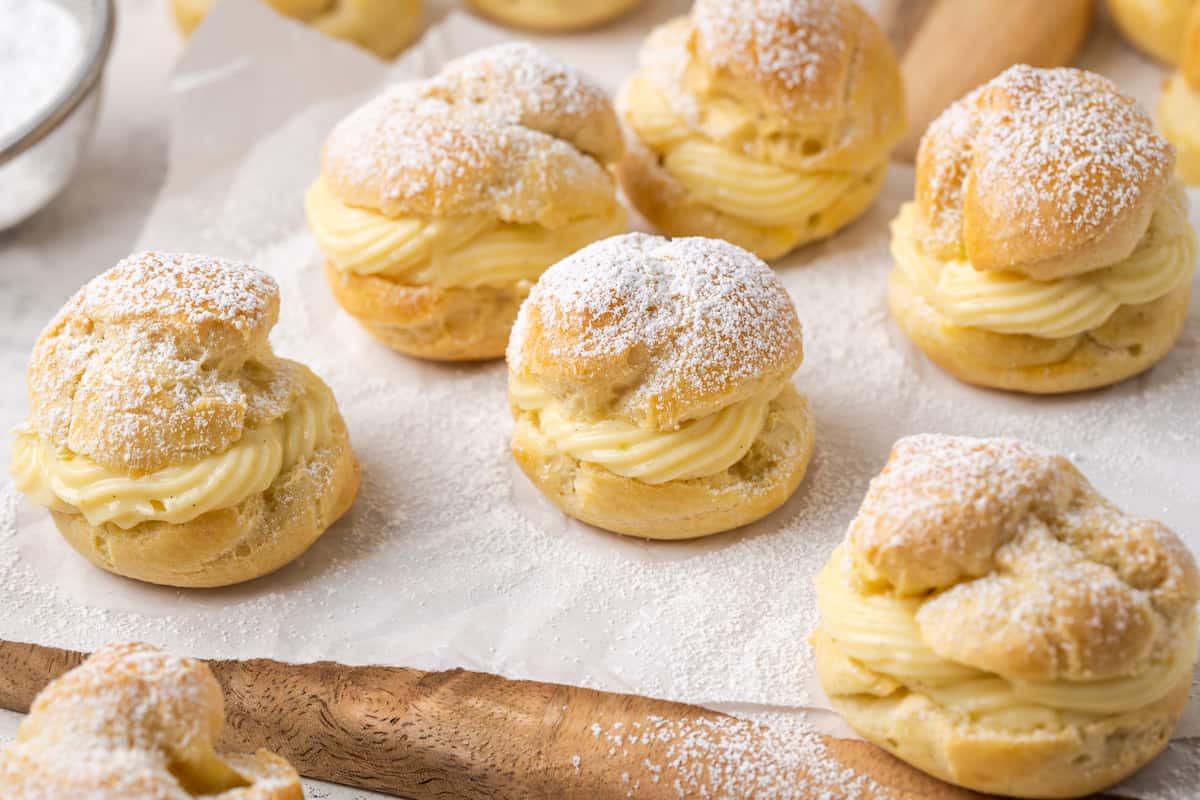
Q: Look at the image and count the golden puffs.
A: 11